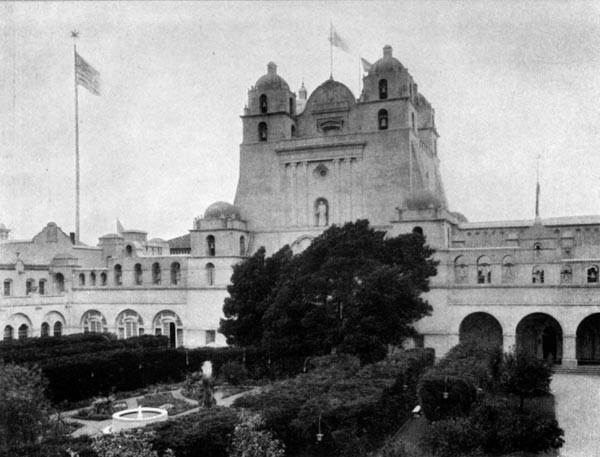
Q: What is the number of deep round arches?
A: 3